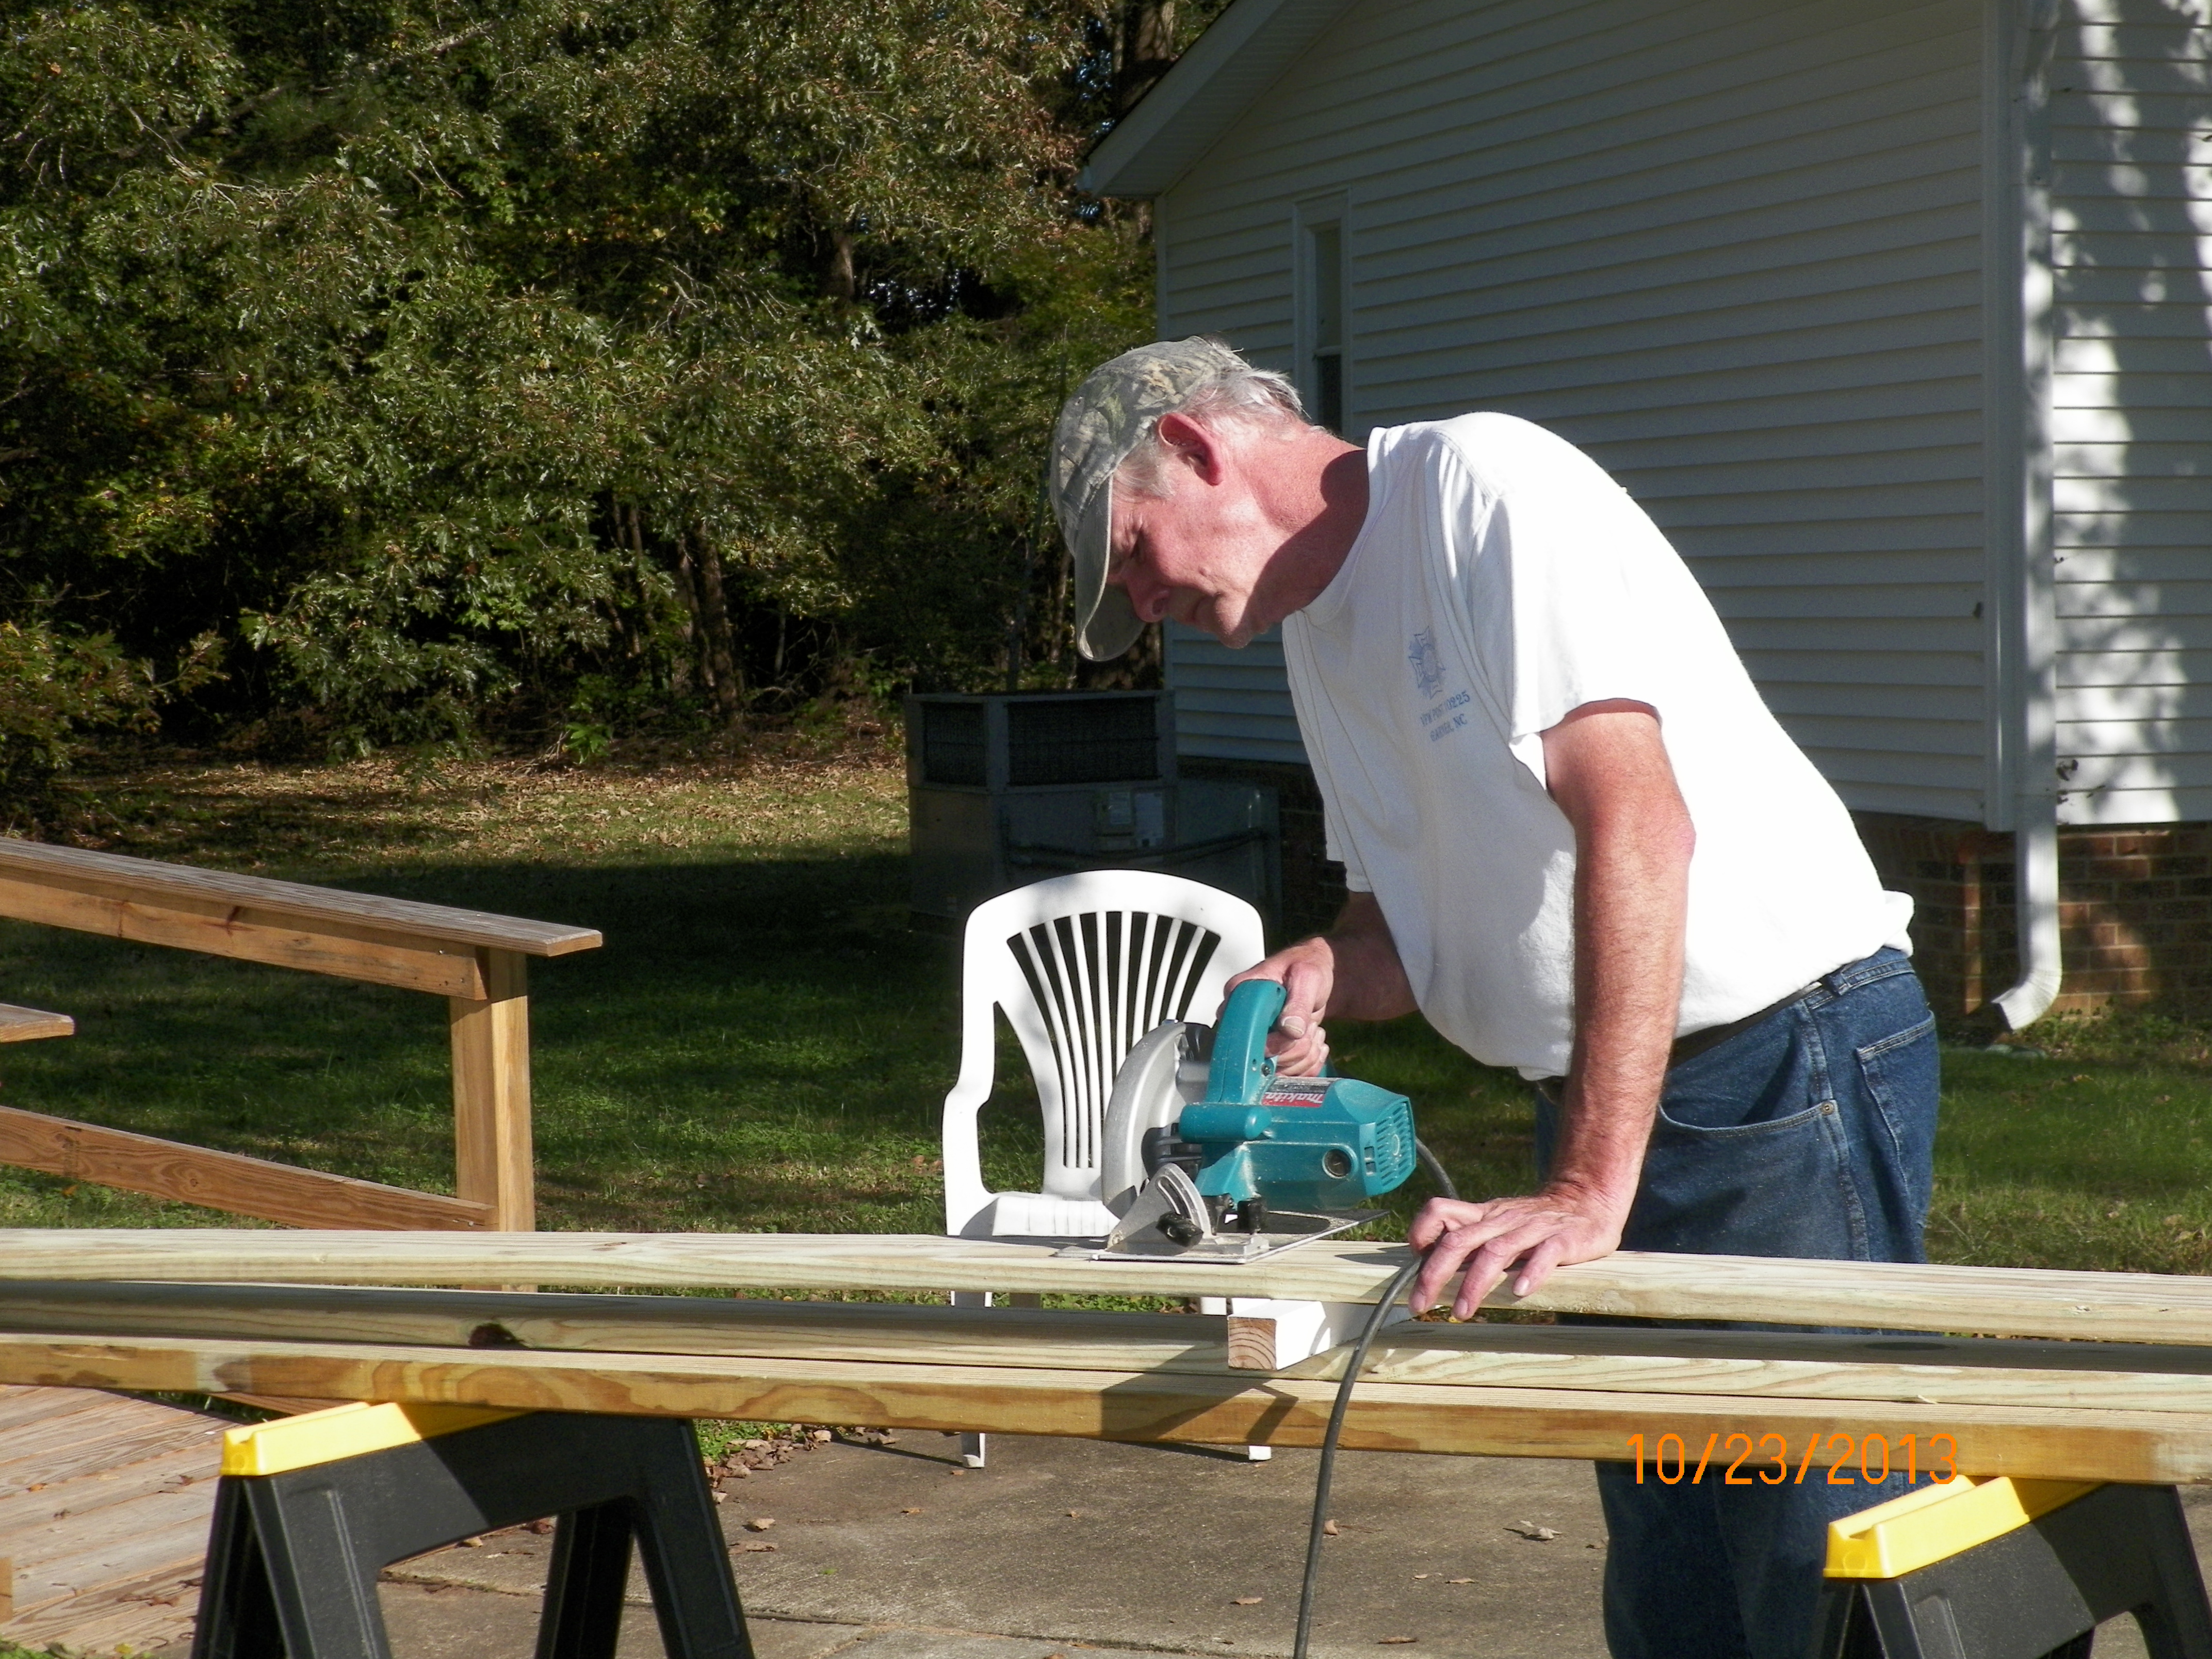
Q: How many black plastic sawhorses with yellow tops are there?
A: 2